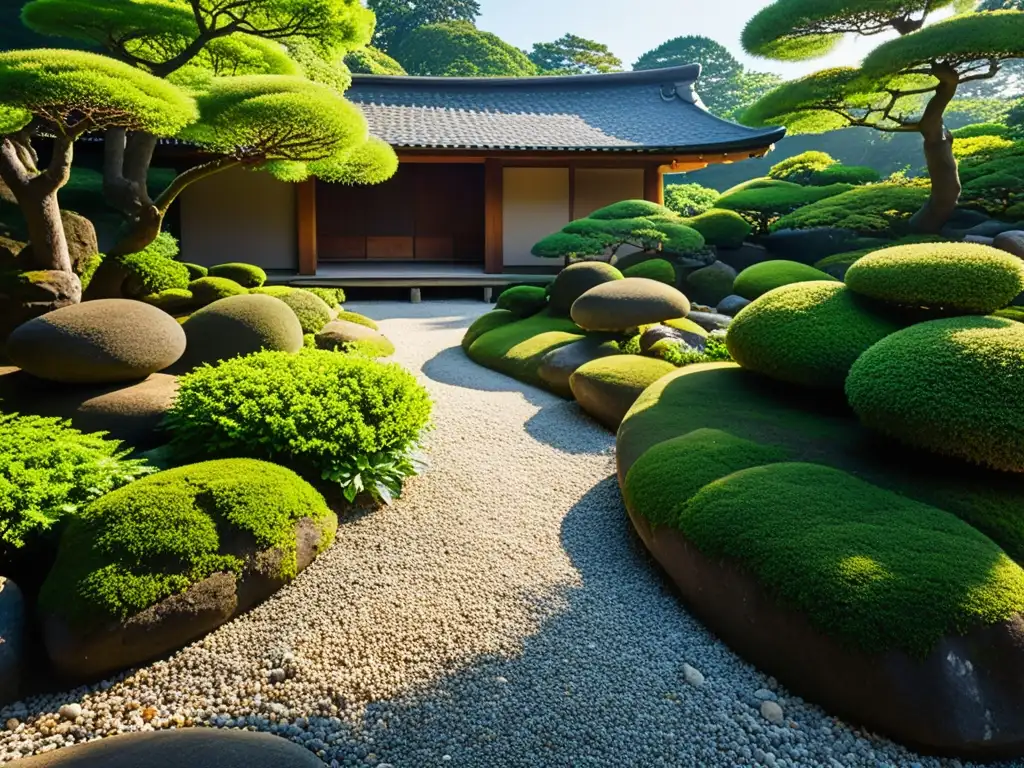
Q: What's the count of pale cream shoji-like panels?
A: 3